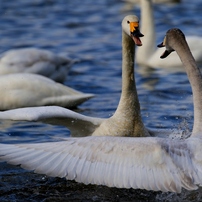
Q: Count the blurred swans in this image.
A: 3